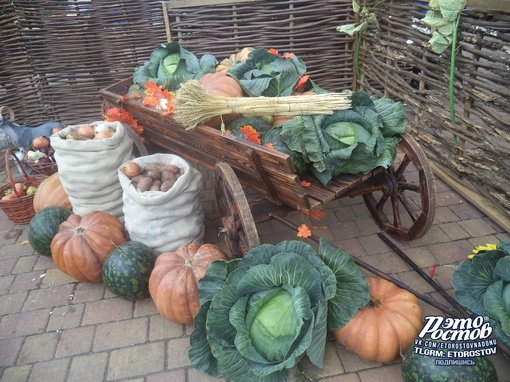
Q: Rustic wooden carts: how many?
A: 1